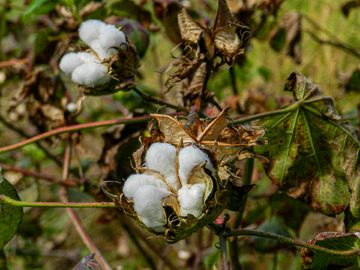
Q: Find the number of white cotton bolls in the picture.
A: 2